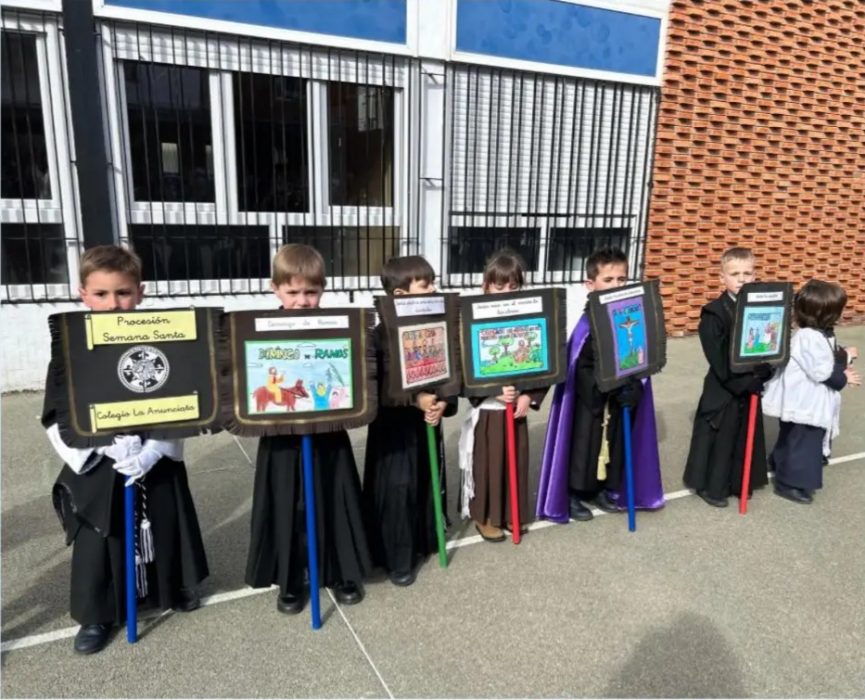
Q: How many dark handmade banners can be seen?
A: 6